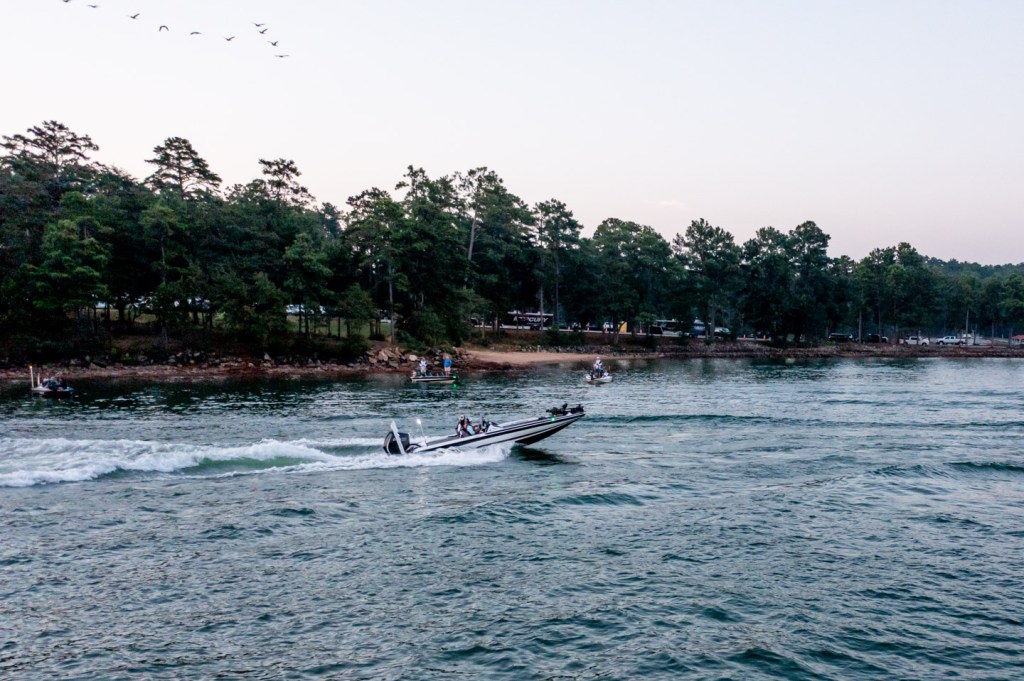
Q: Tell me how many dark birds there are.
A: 10